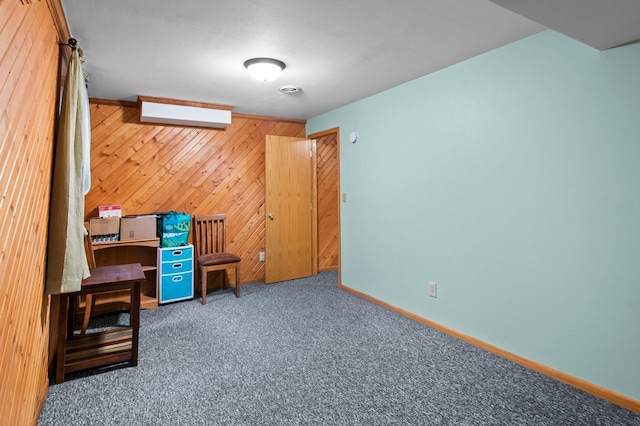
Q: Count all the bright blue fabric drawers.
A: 3